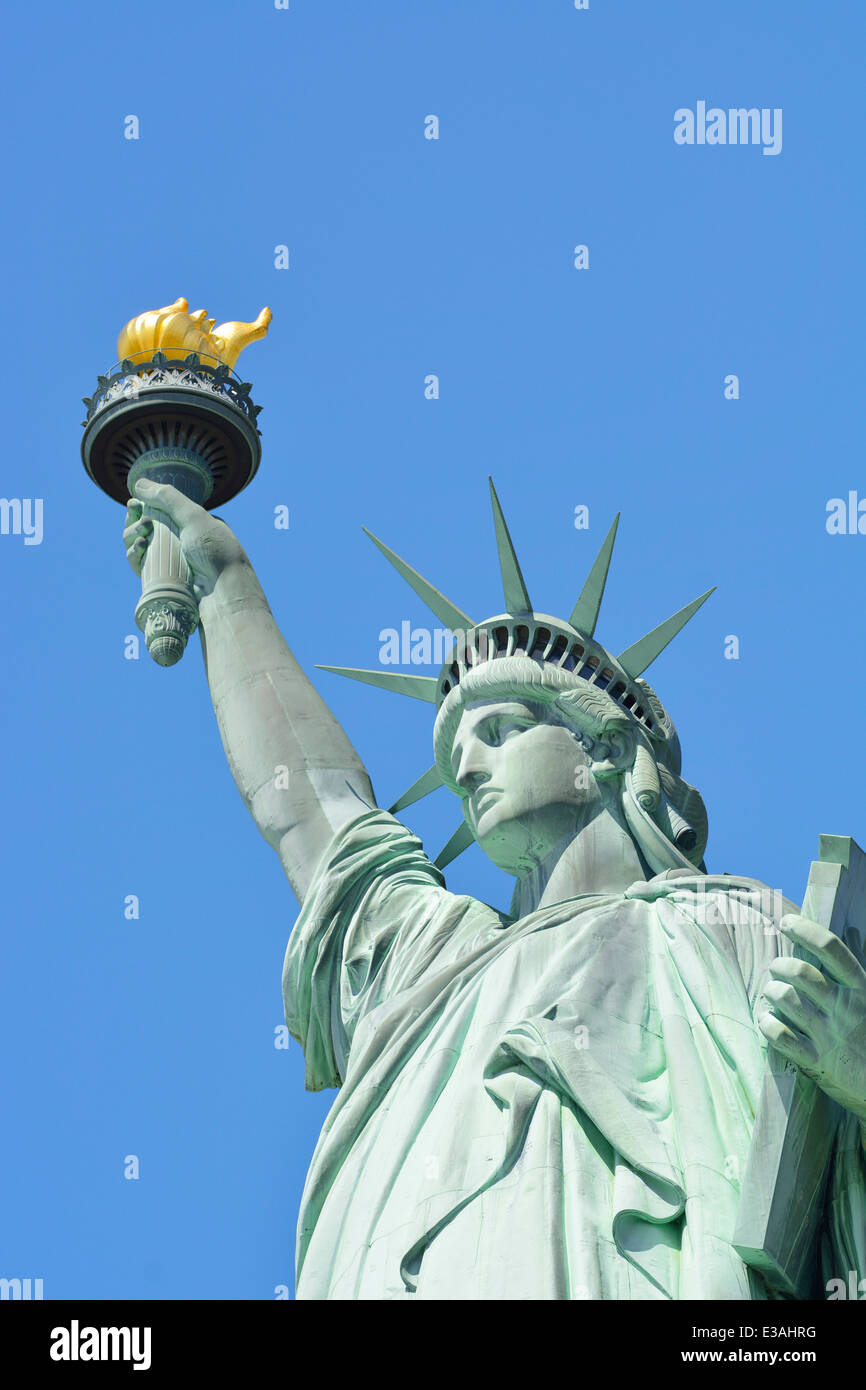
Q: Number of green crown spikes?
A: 7